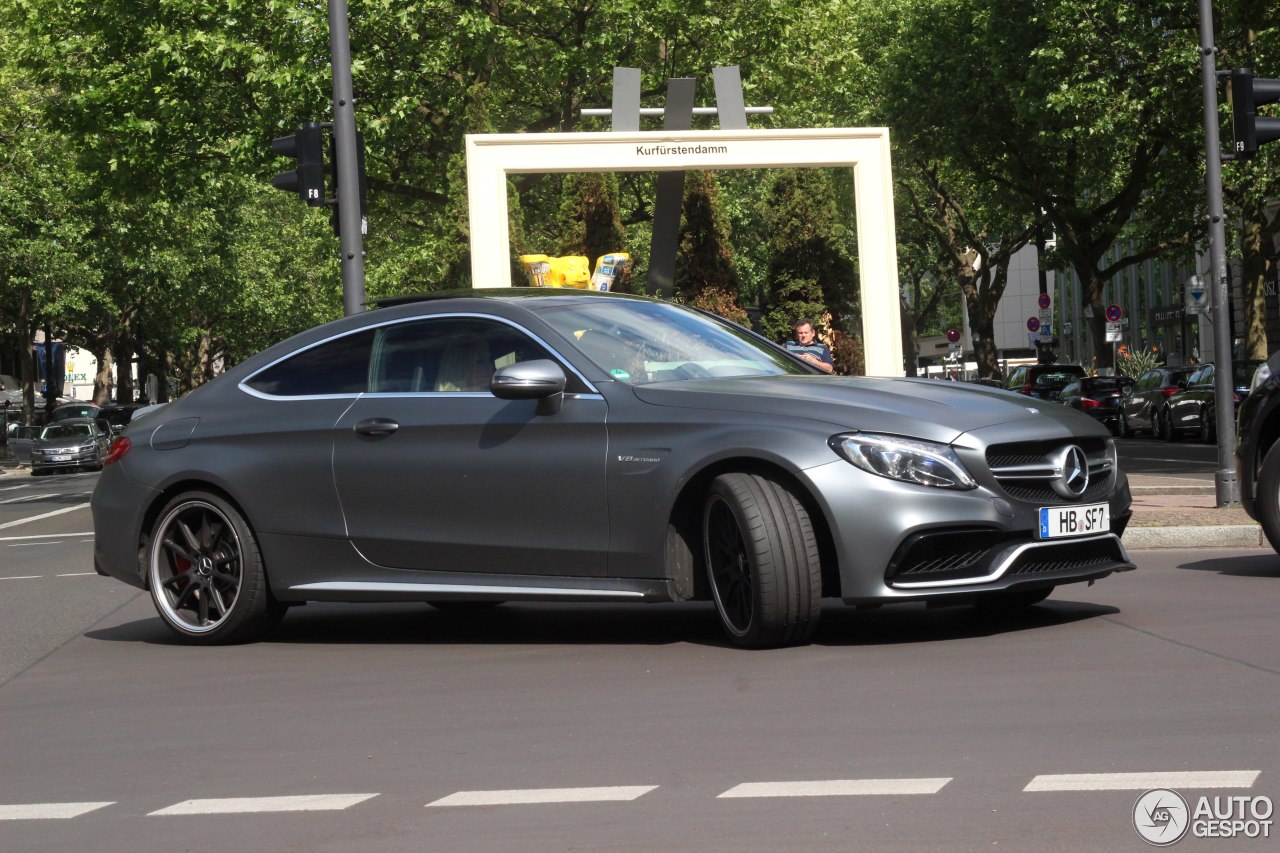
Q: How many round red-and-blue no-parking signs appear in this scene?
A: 4